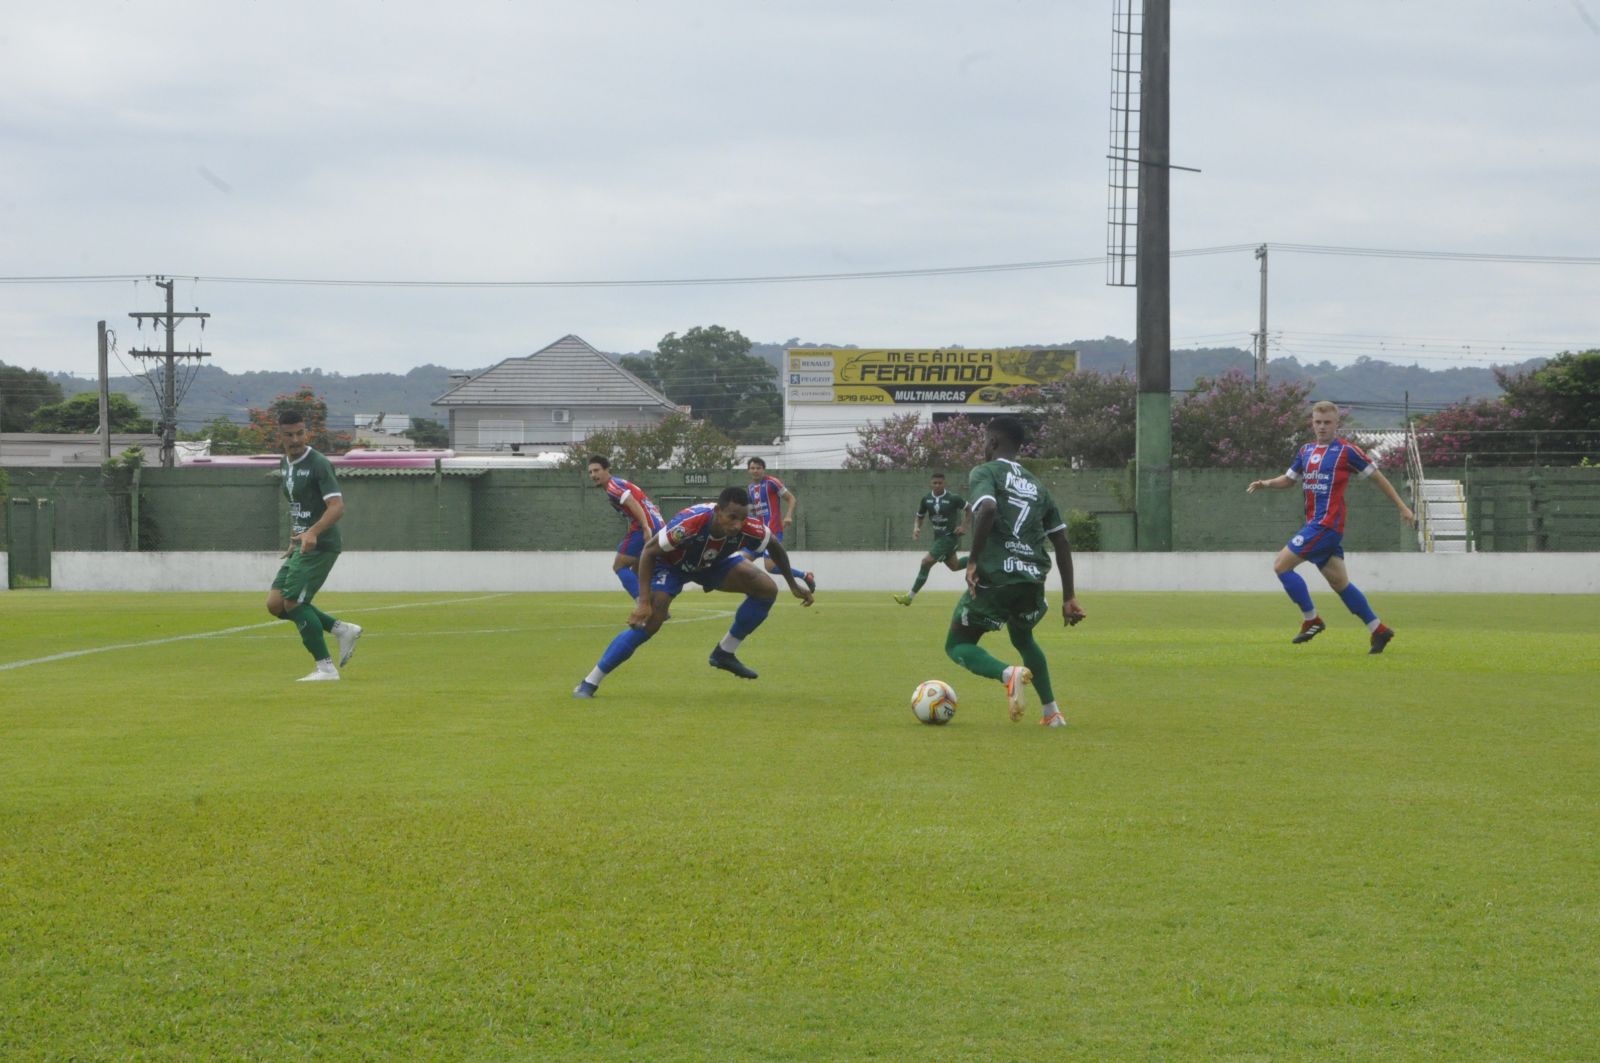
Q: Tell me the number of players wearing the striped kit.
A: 4